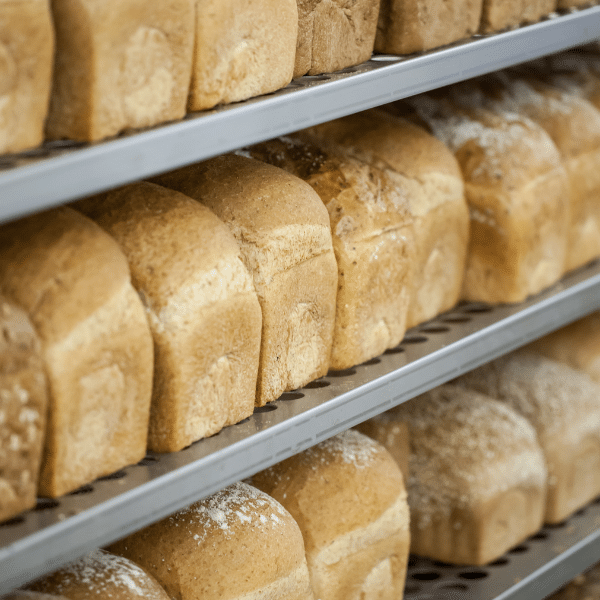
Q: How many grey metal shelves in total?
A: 3